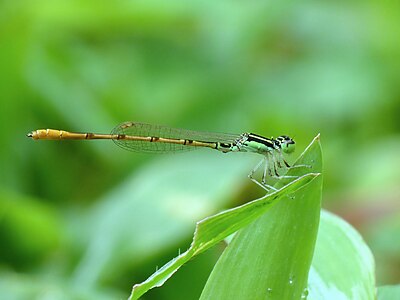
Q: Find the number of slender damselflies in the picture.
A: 1